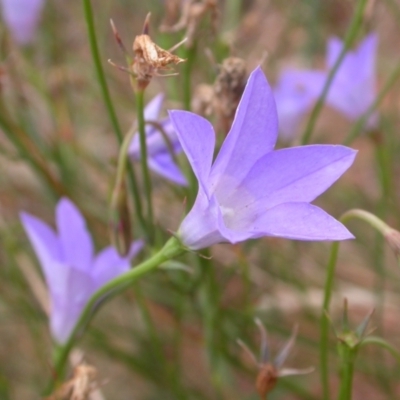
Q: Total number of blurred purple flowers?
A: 5